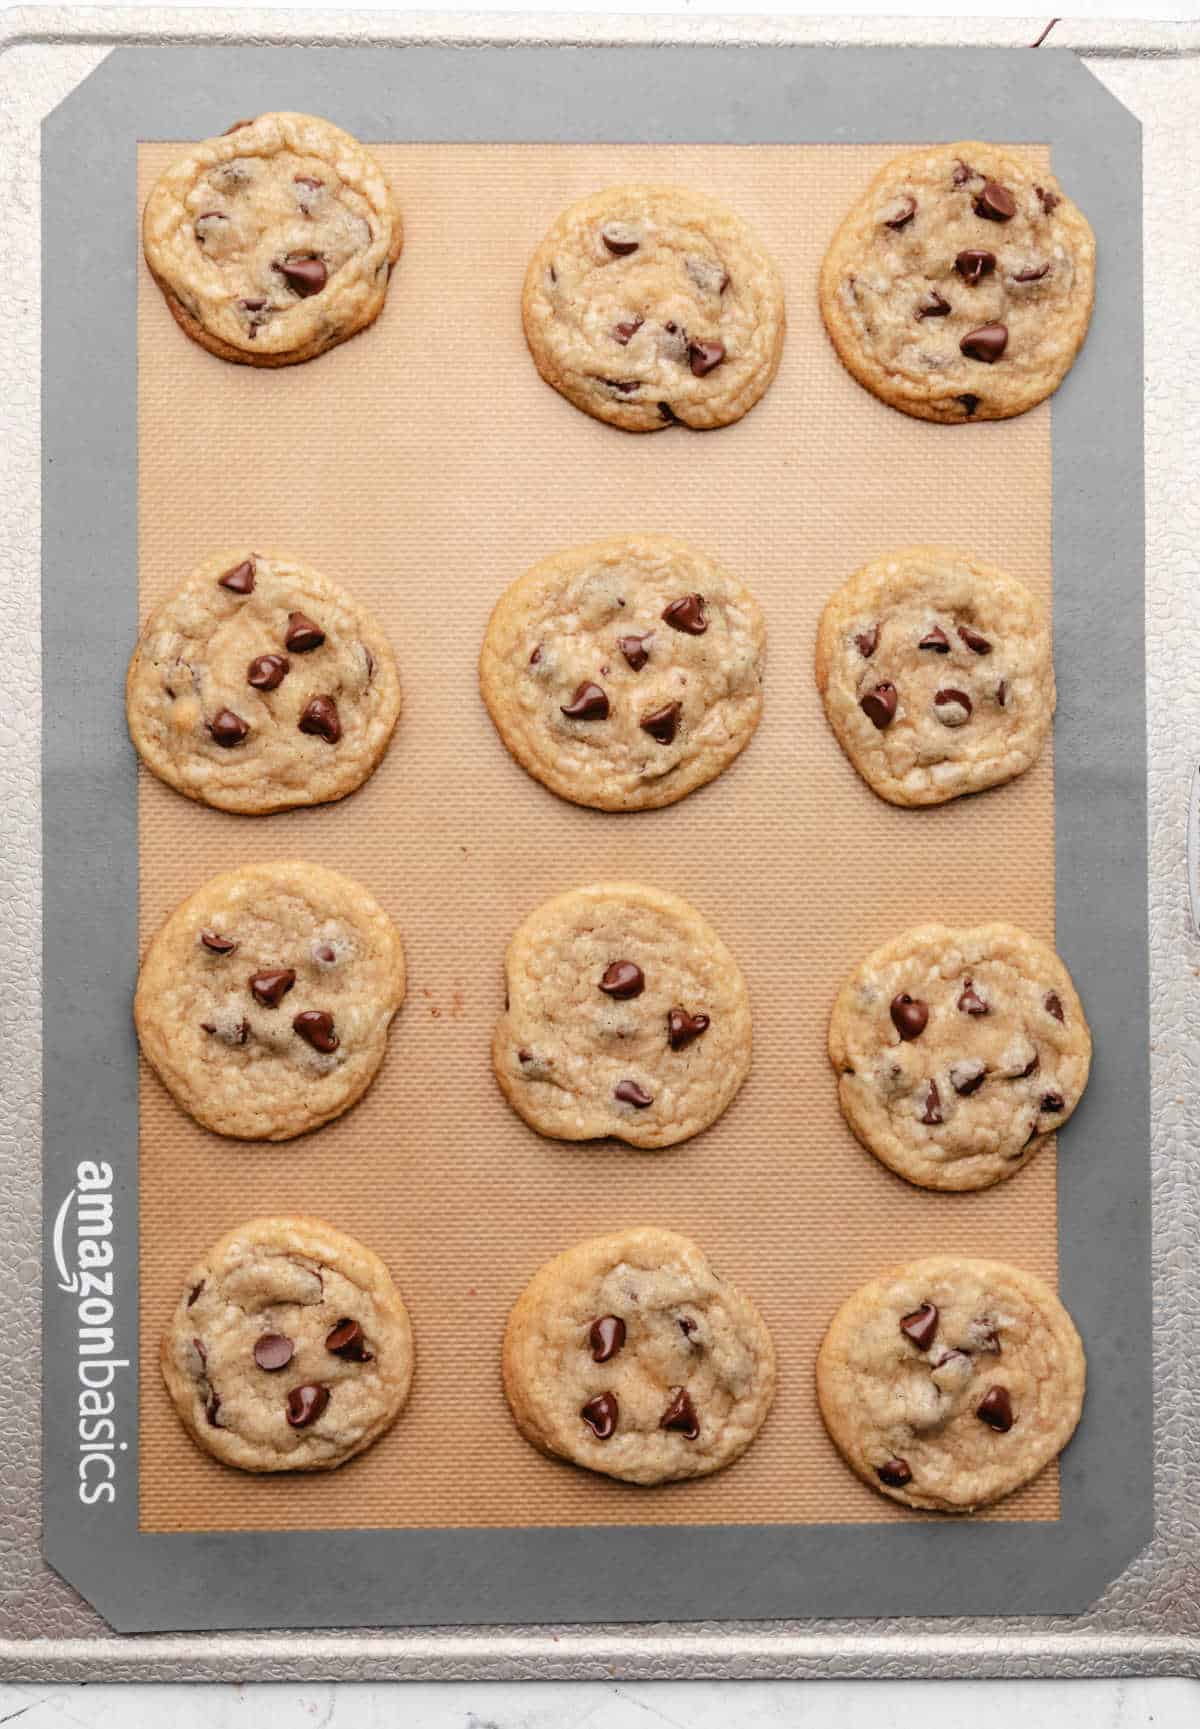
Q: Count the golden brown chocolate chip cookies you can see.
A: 12